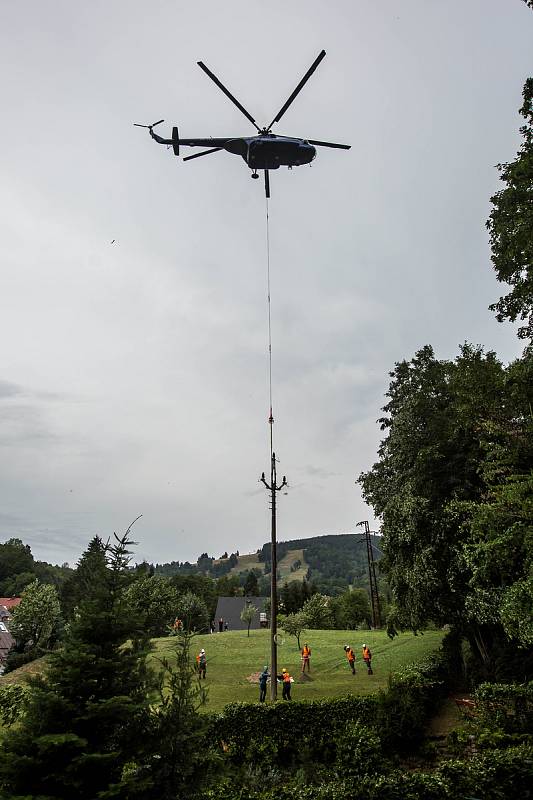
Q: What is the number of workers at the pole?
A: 2